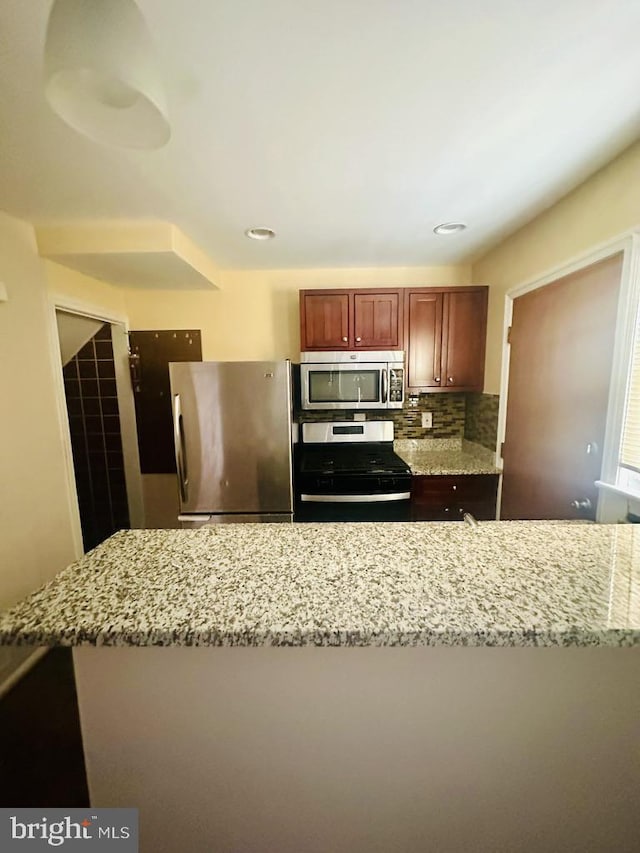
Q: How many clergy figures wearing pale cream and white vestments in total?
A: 0